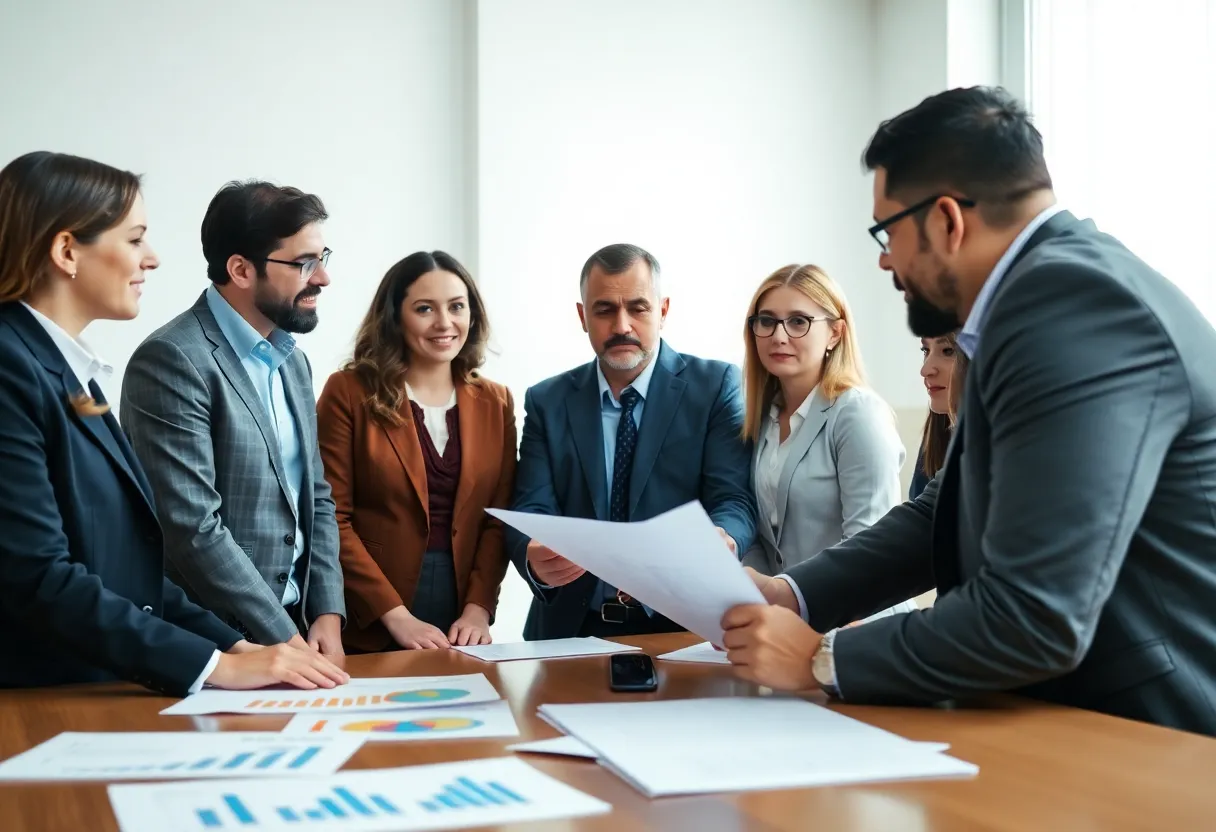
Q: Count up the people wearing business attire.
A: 7